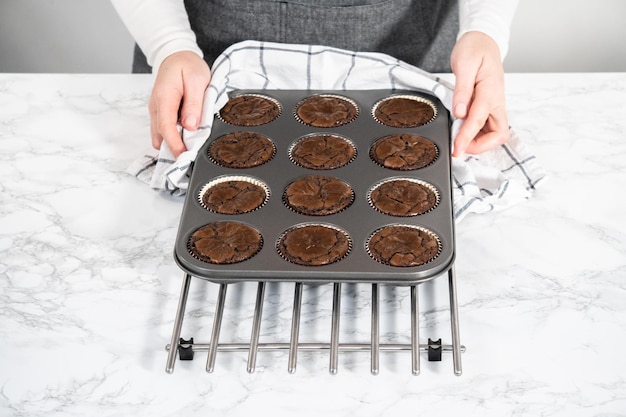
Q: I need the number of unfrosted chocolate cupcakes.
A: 12